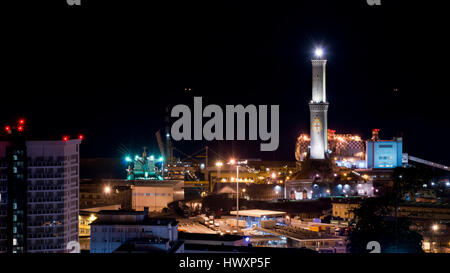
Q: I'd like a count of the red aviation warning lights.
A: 5